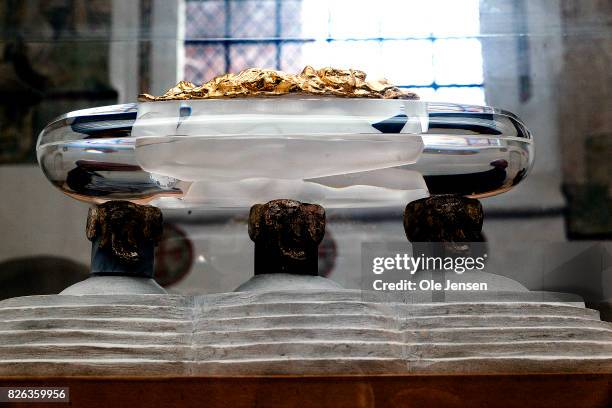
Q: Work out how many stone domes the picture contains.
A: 3